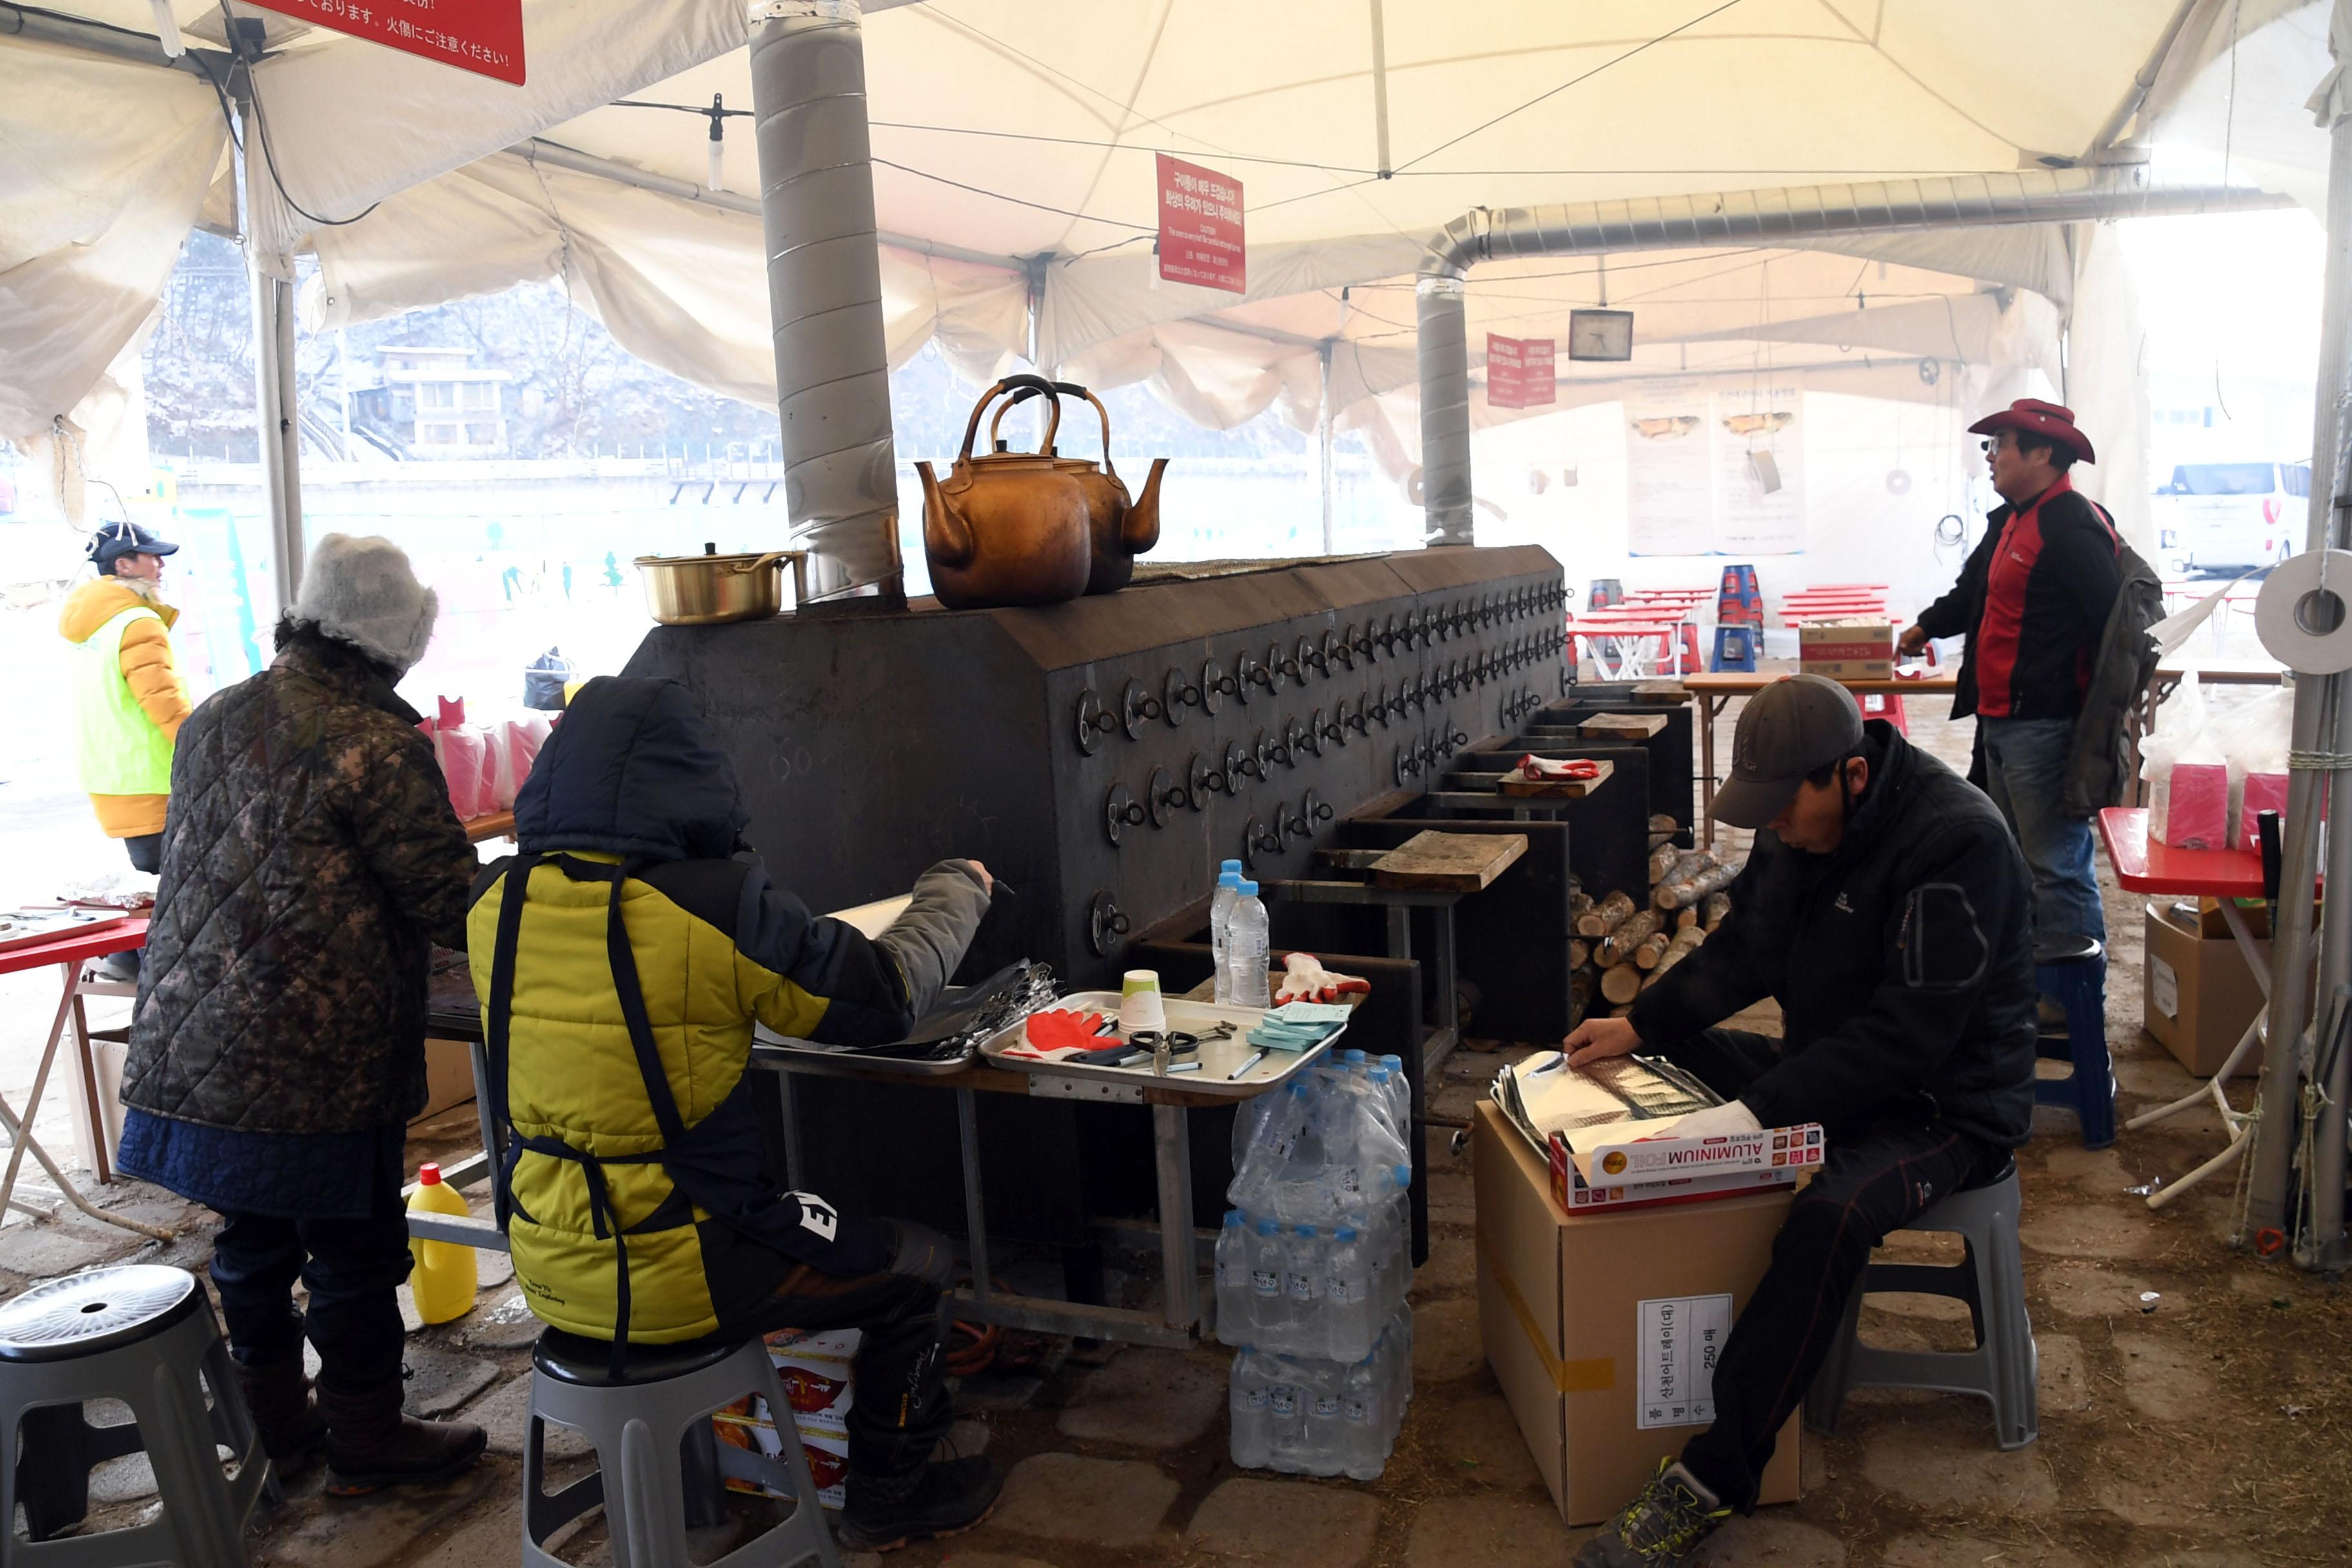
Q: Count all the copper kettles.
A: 2